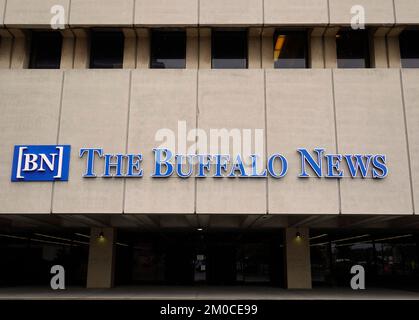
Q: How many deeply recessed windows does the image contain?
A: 7